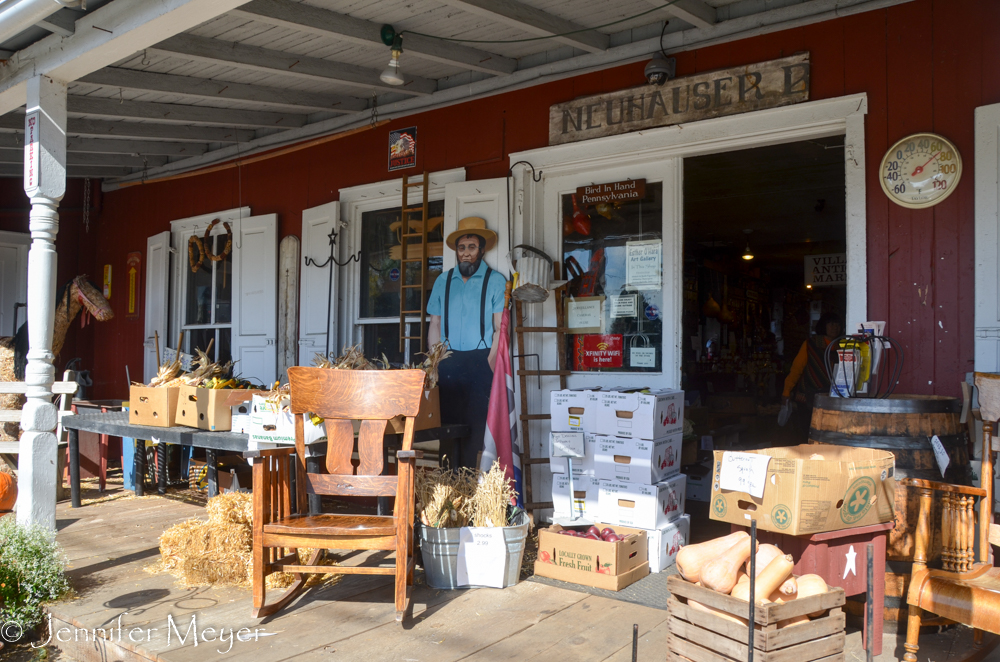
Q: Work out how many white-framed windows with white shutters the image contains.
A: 2